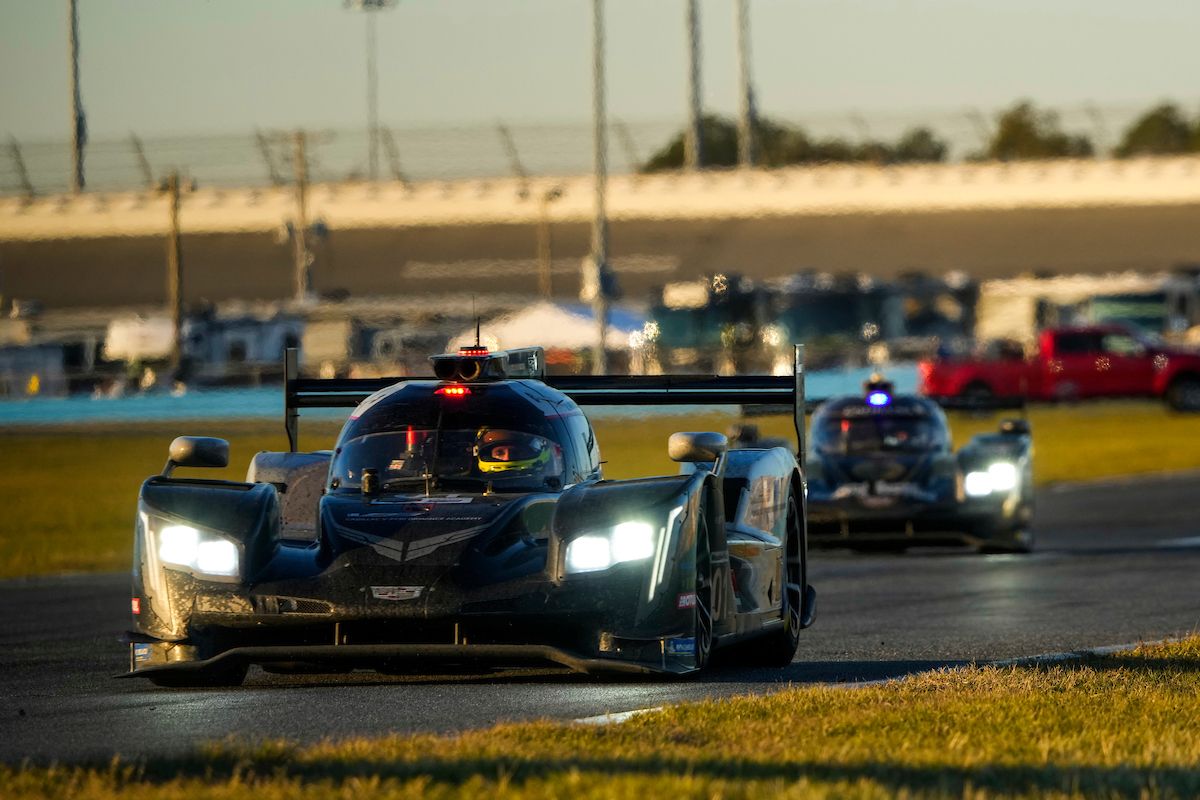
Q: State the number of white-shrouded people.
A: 0